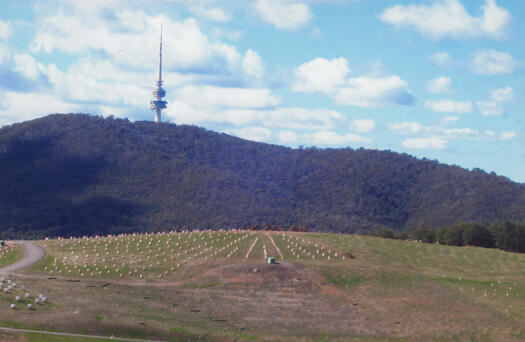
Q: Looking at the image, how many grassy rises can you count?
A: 1